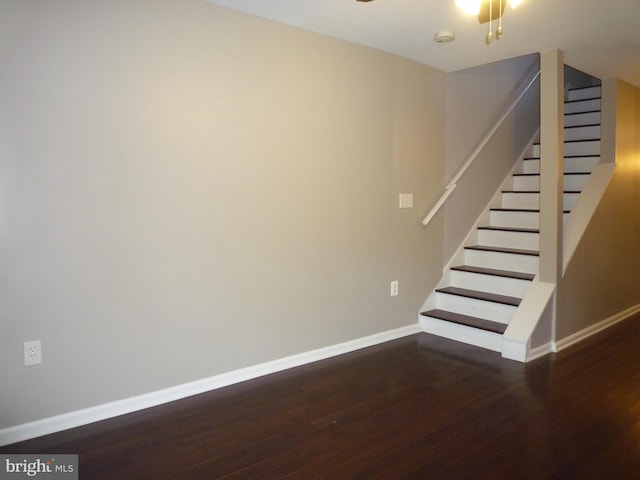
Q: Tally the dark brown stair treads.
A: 14